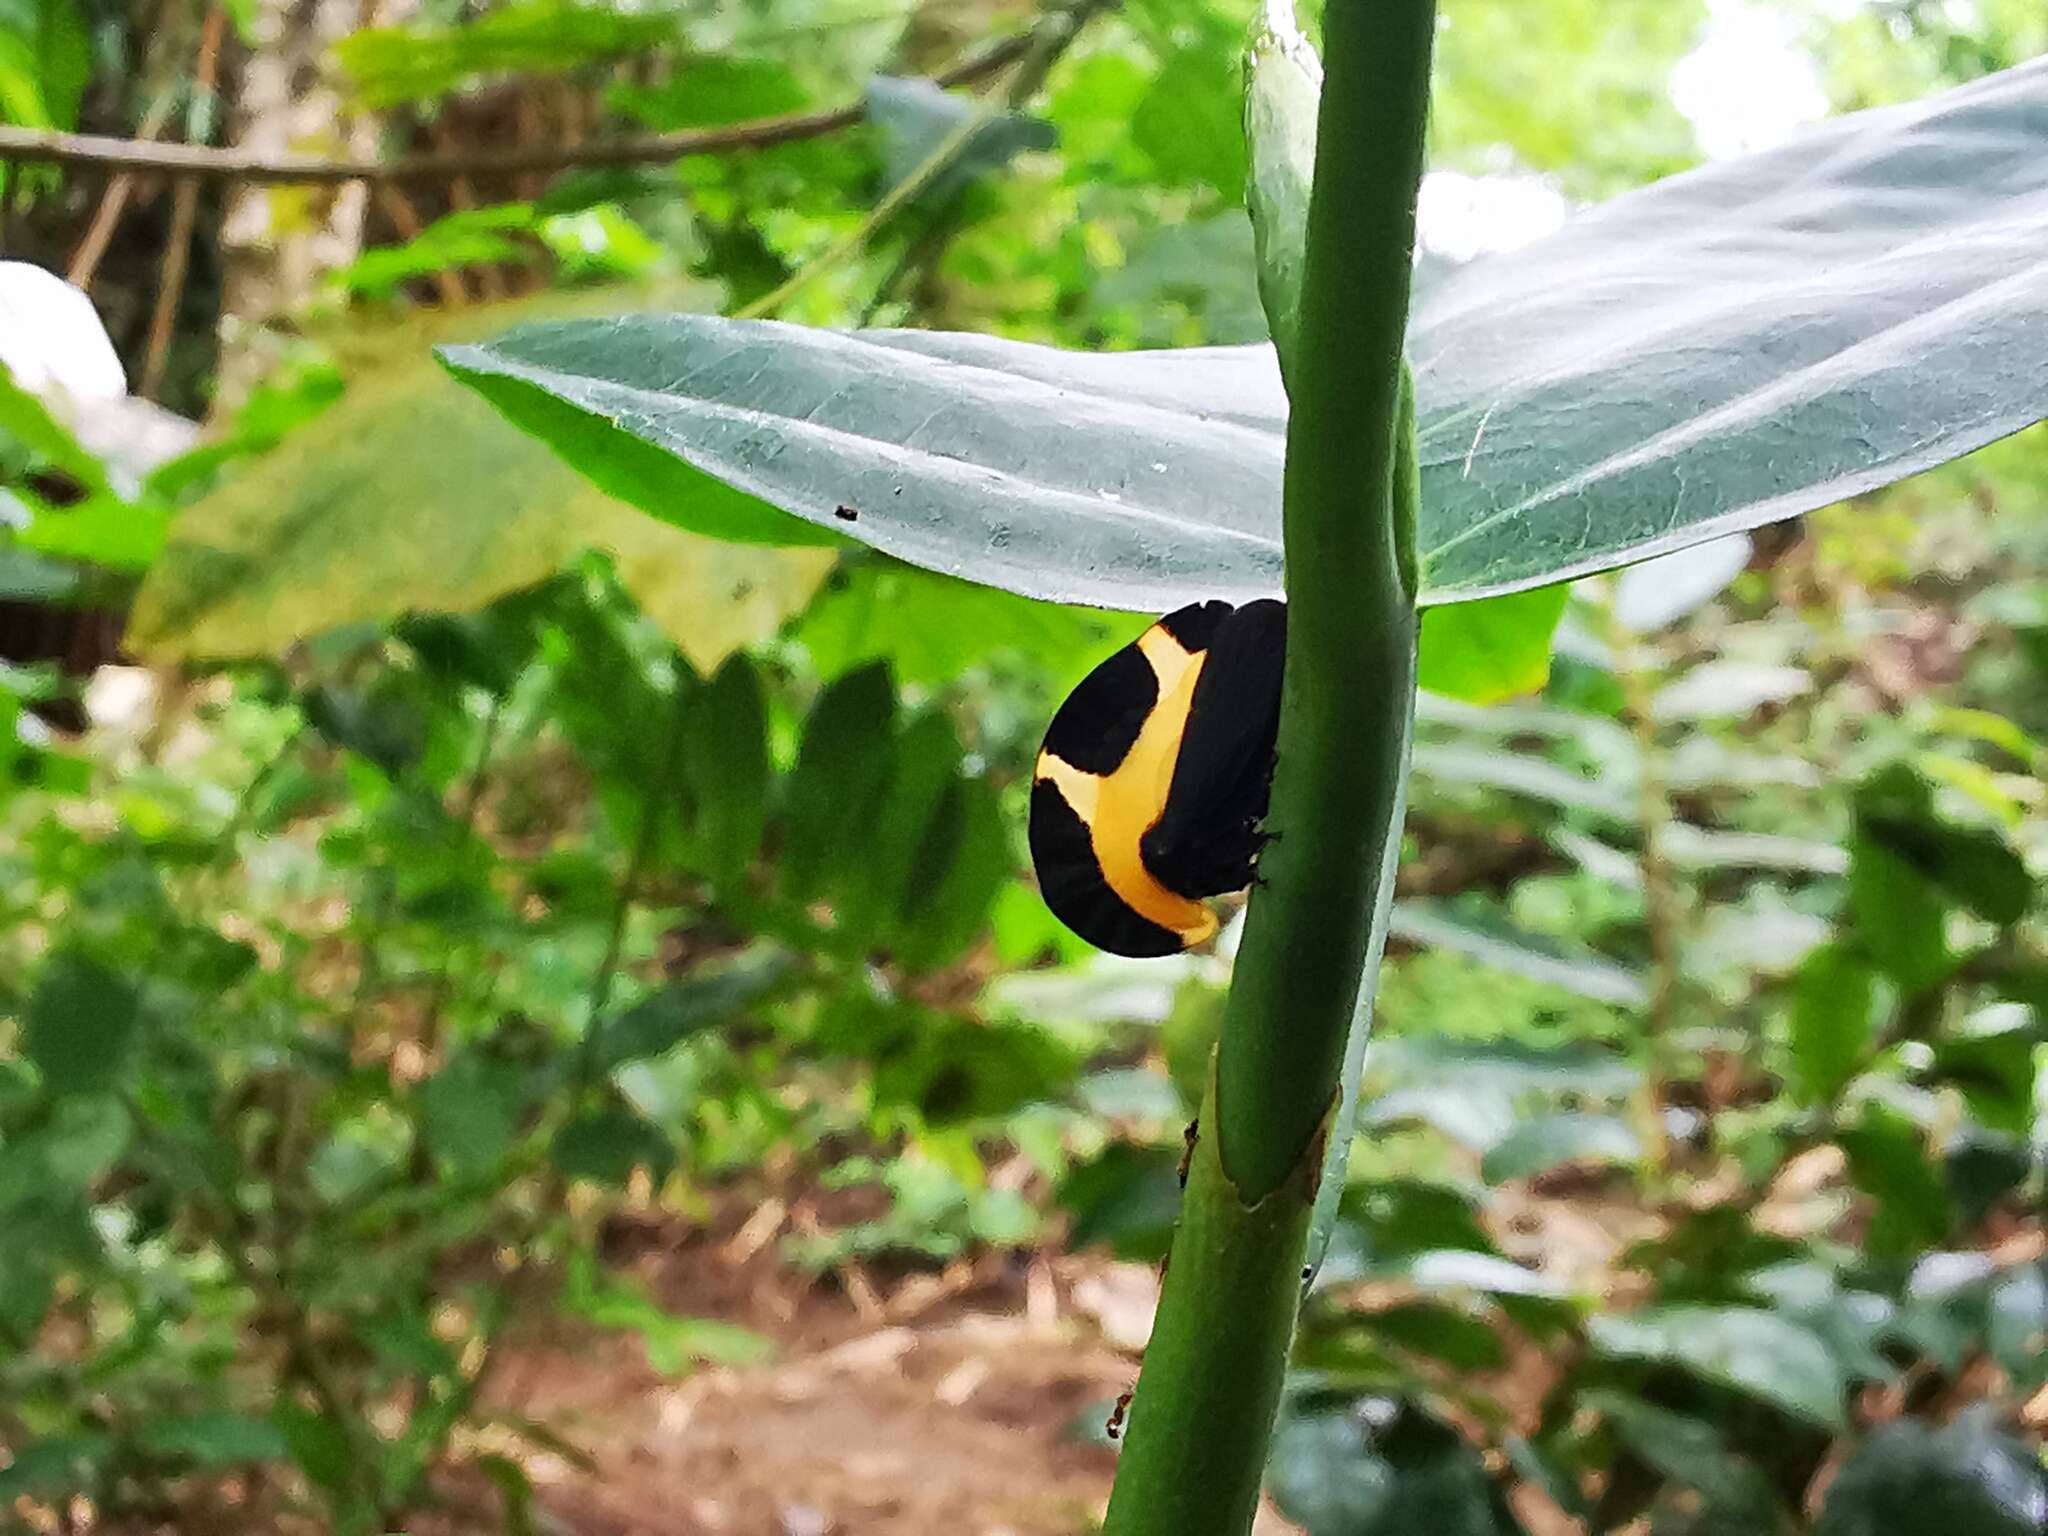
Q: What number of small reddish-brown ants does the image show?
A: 2